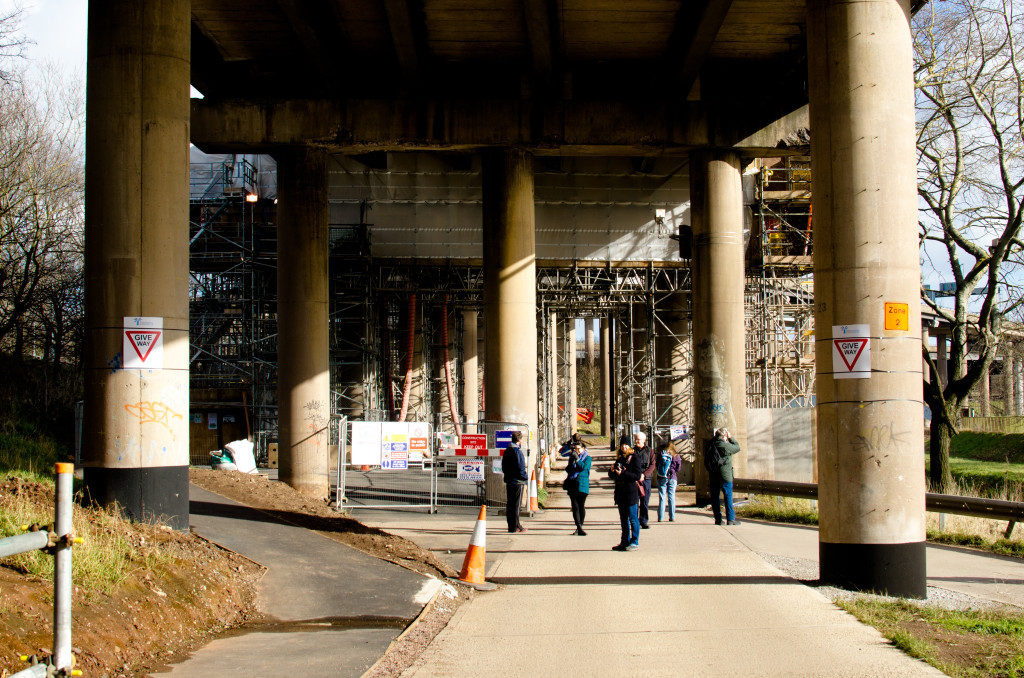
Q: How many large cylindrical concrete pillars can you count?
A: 5